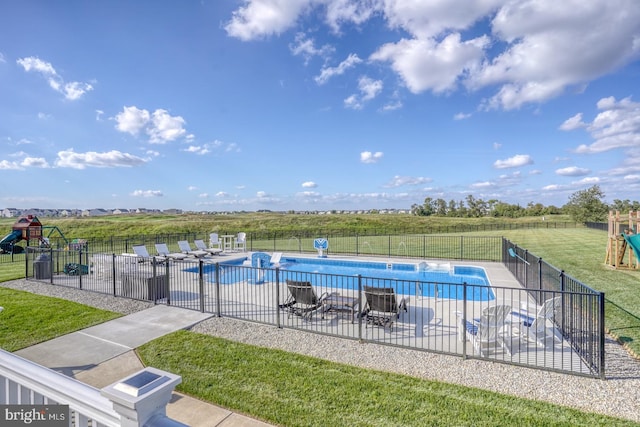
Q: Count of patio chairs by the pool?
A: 10